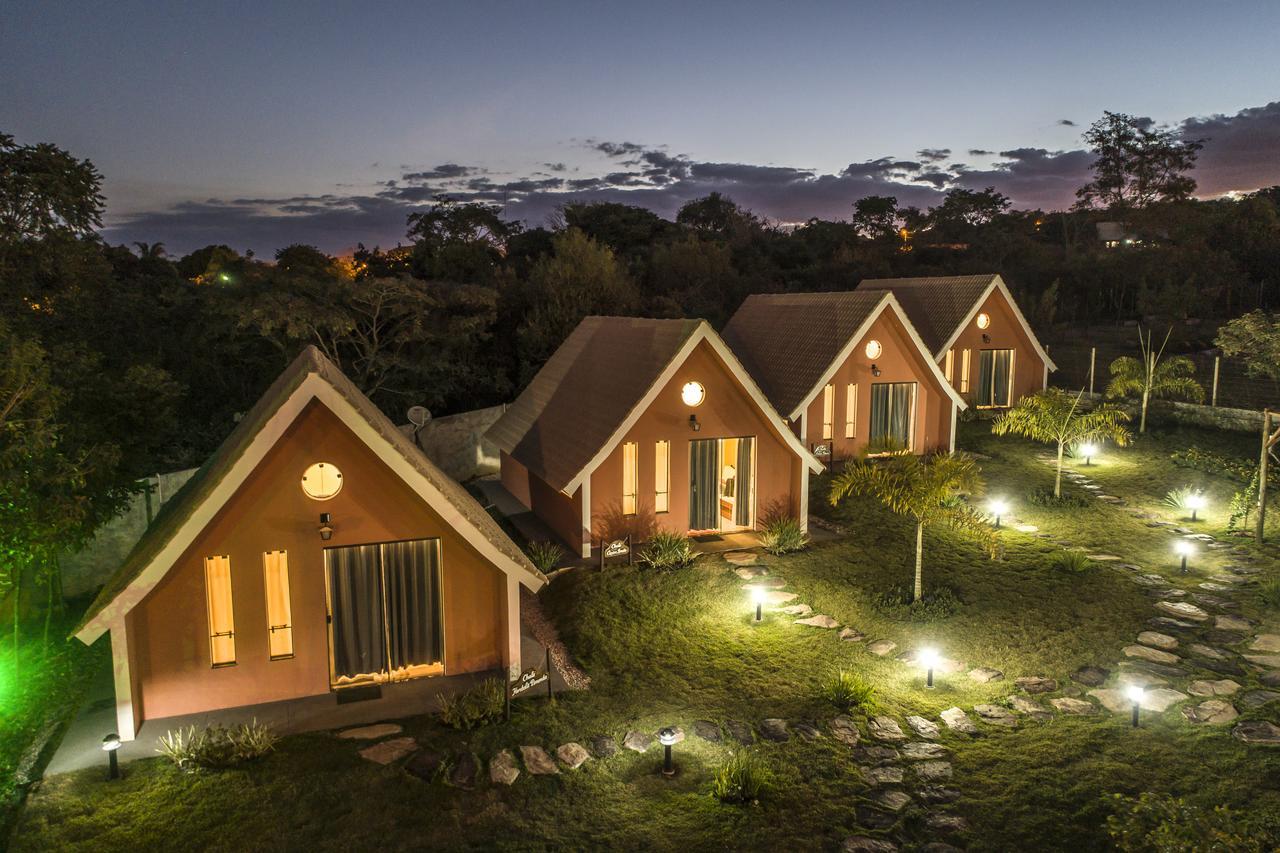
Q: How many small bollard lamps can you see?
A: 9